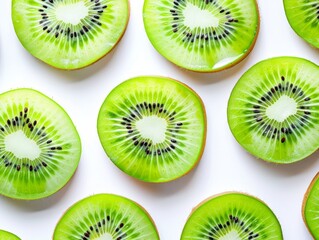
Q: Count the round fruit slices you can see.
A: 10